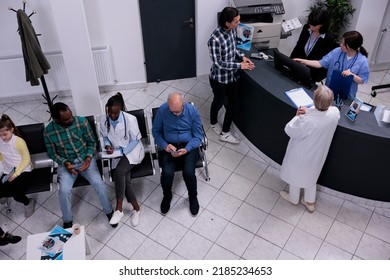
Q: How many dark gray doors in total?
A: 1